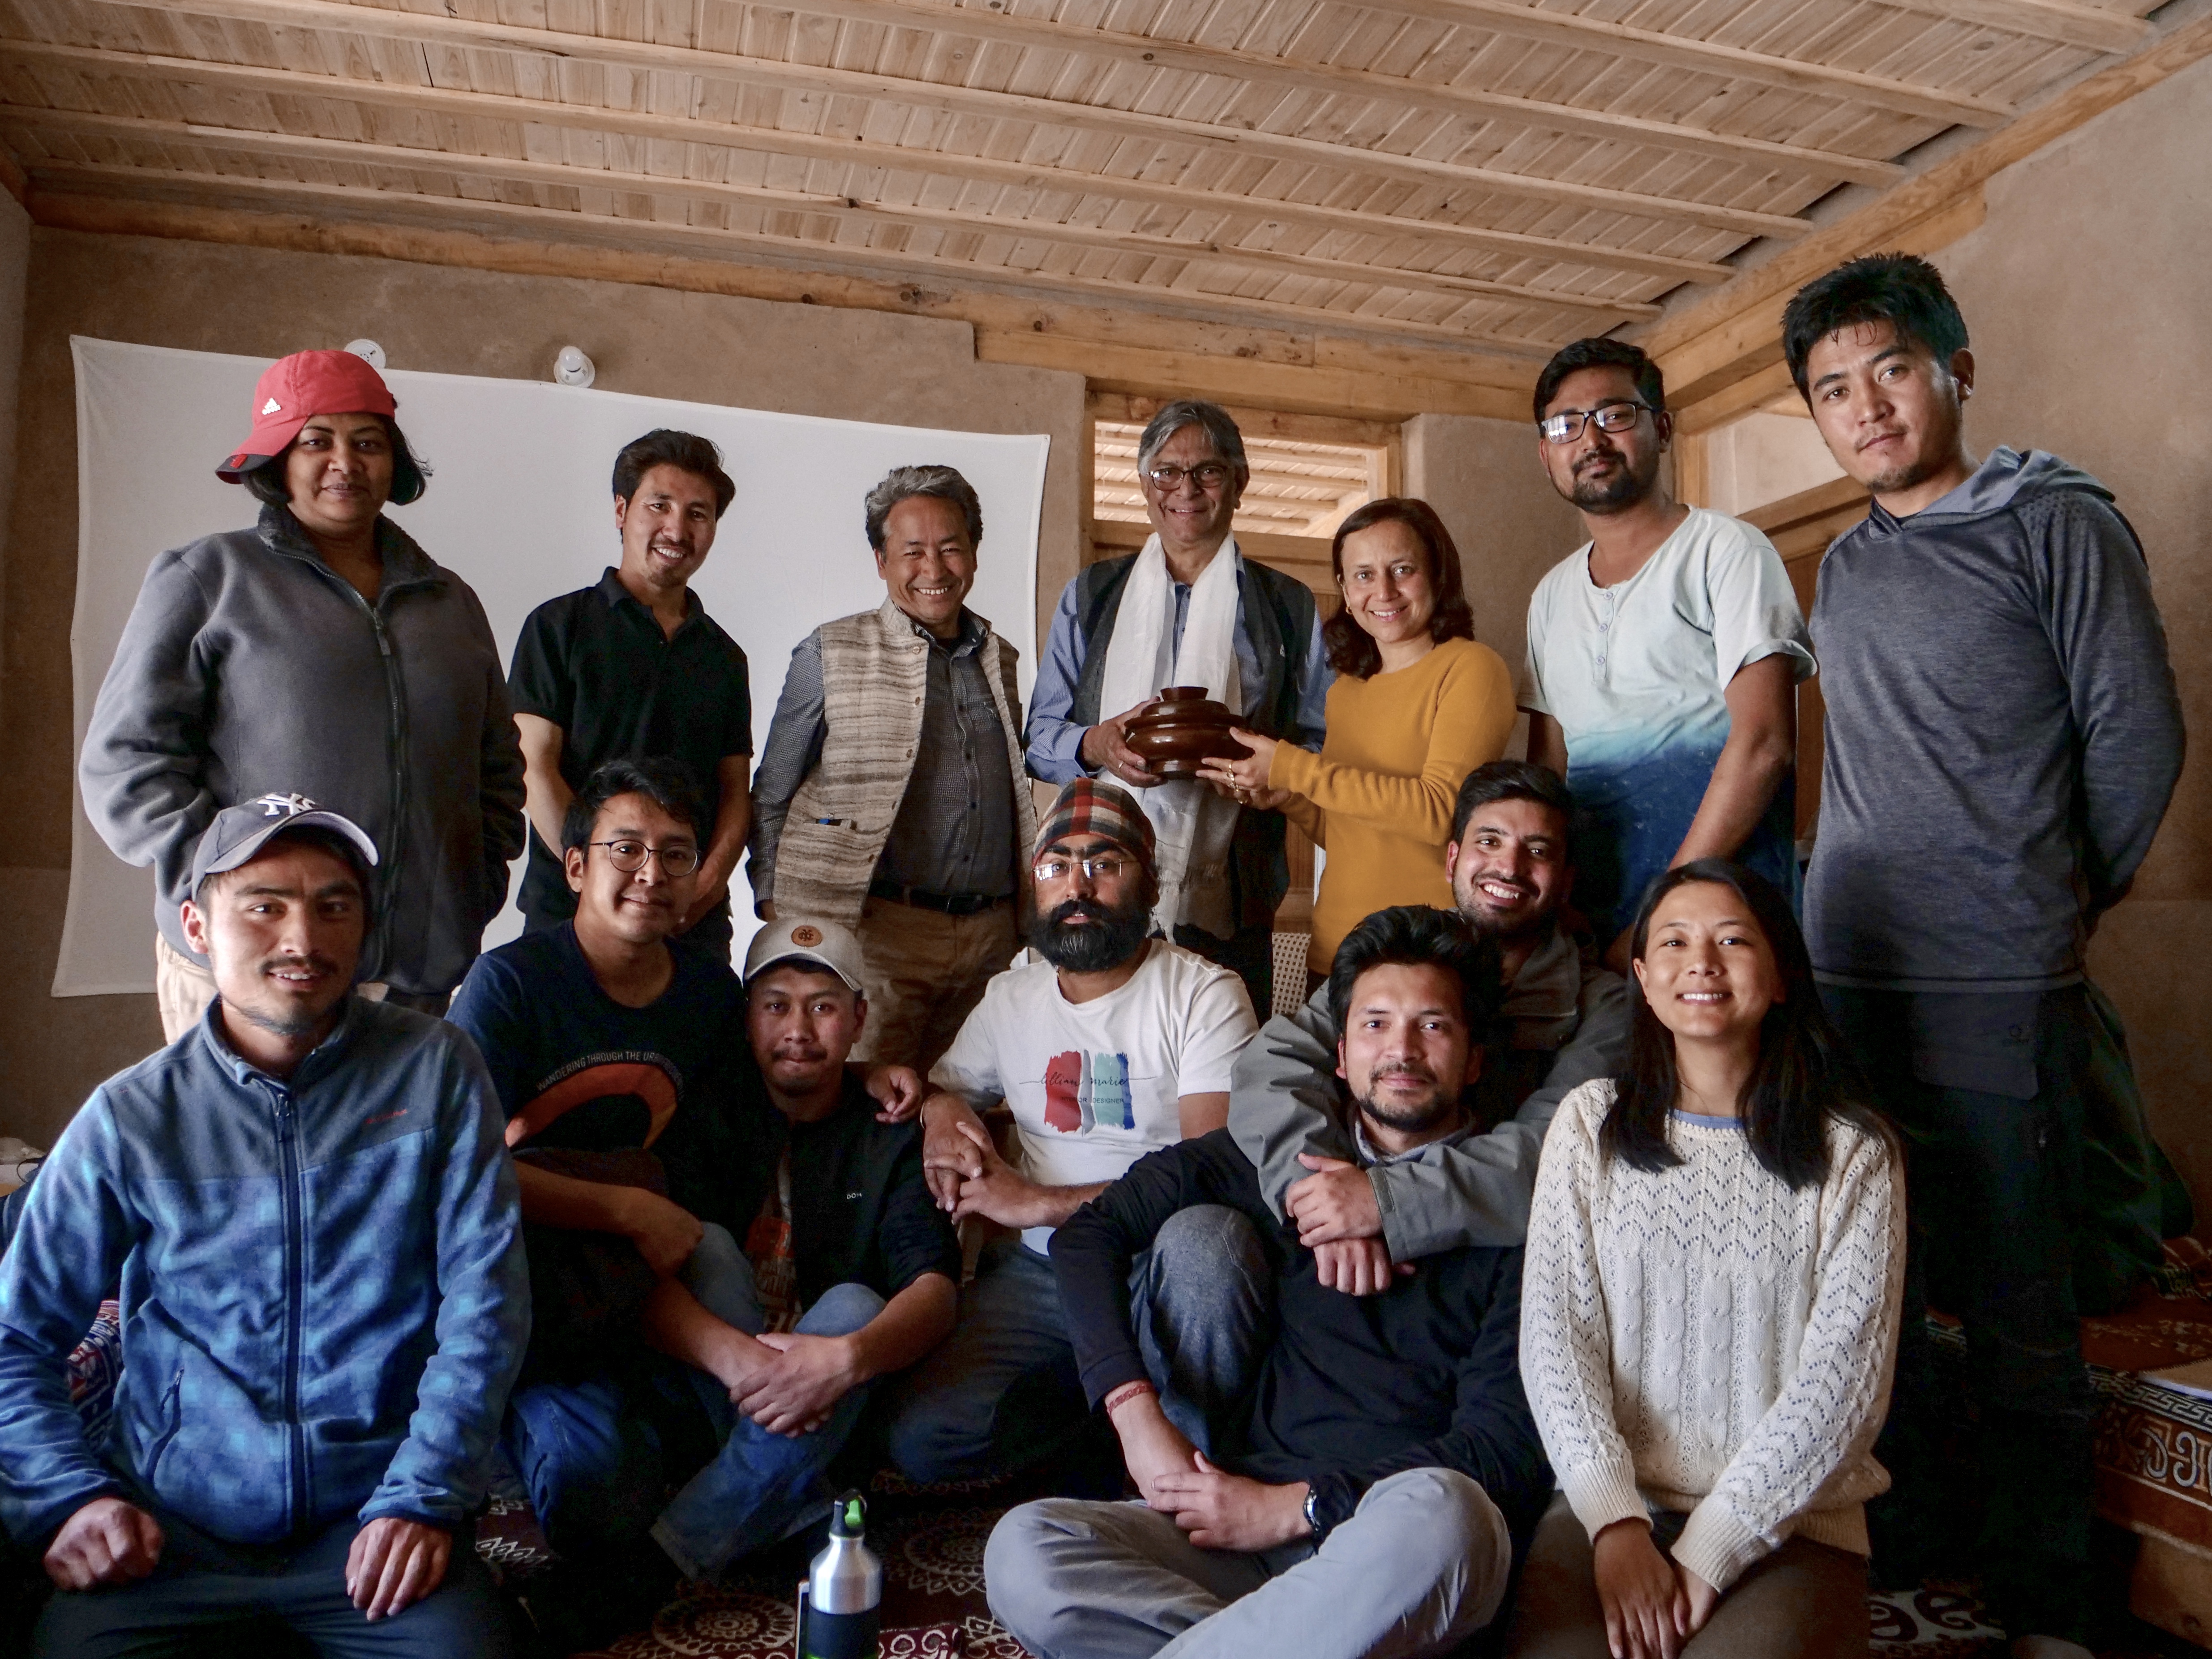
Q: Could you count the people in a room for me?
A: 14